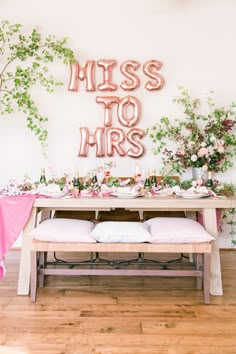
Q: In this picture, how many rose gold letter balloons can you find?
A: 9